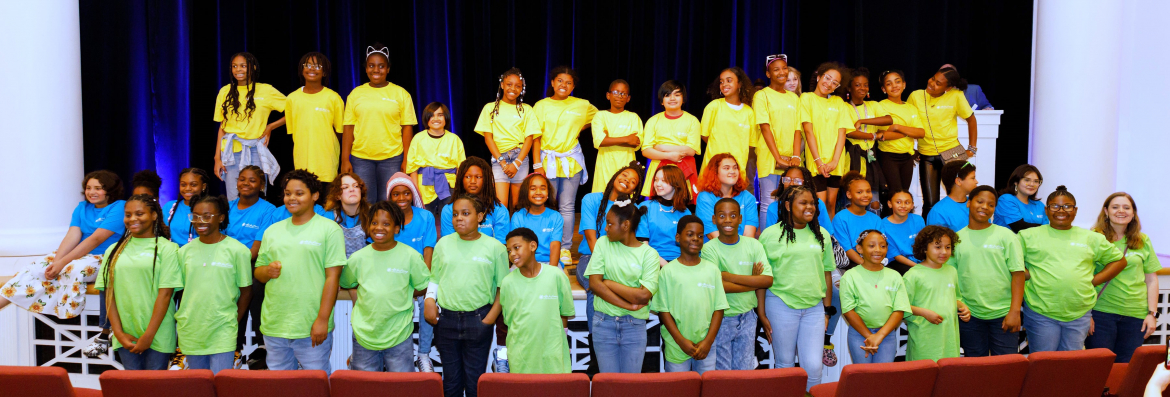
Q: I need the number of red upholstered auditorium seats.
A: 11